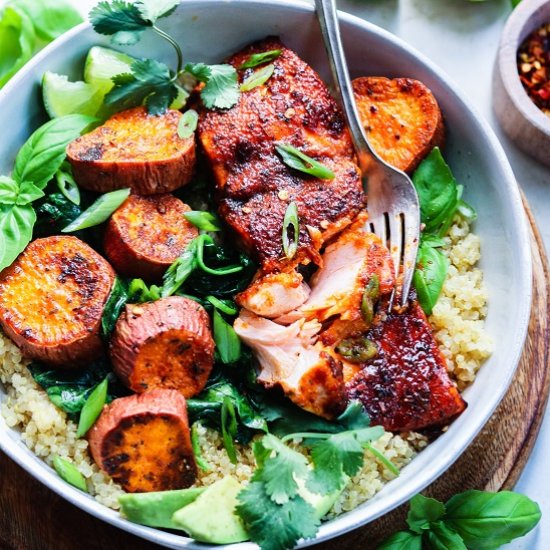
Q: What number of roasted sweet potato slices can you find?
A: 6